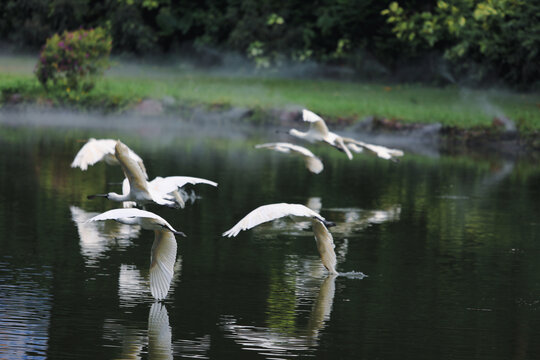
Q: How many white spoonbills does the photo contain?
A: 7